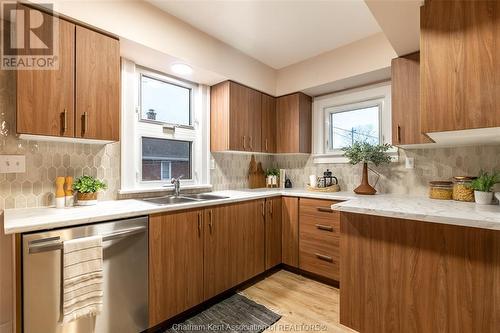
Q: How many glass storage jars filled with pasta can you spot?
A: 2